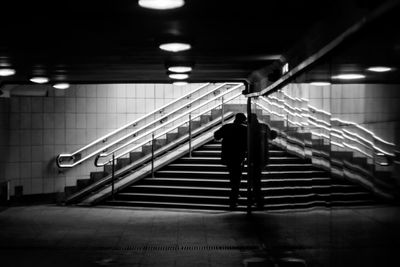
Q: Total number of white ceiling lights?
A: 11